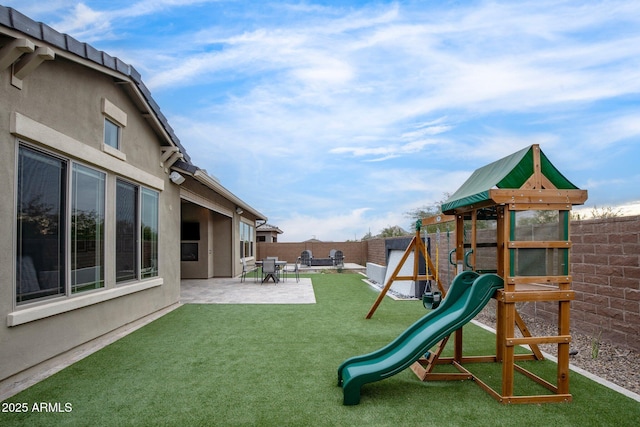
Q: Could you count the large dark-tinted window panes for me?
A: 4